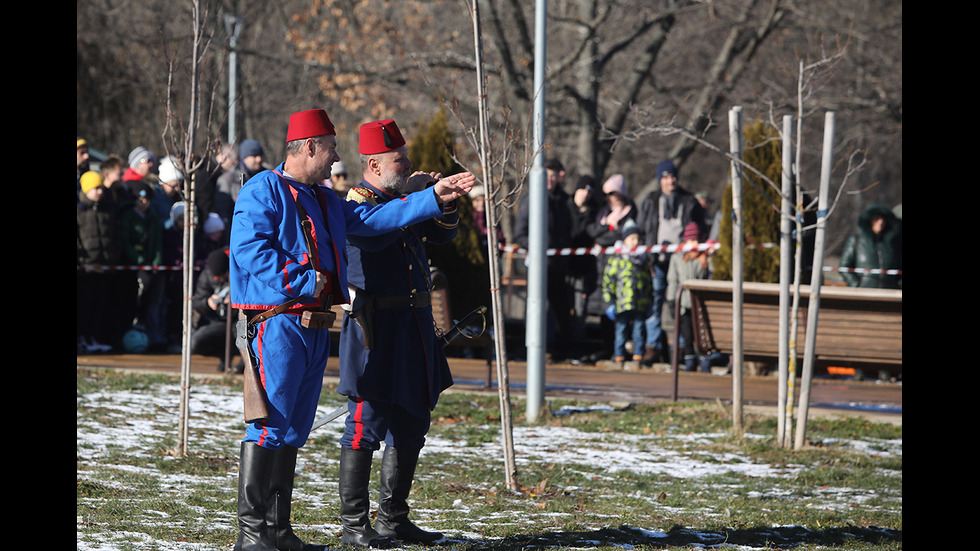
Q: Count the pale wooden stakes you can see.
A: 3